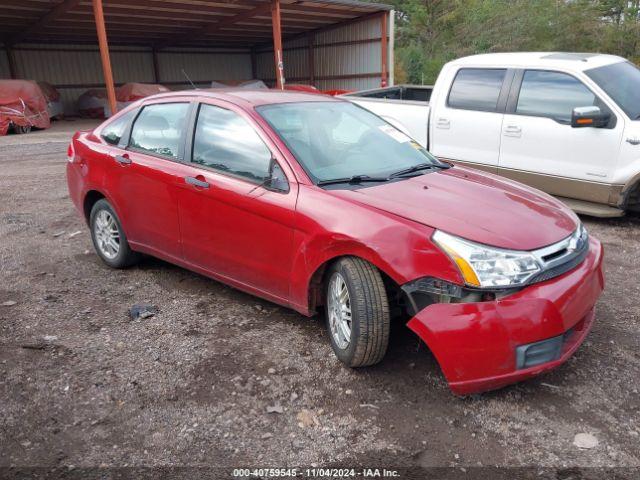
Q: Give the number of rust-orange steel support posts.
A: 3